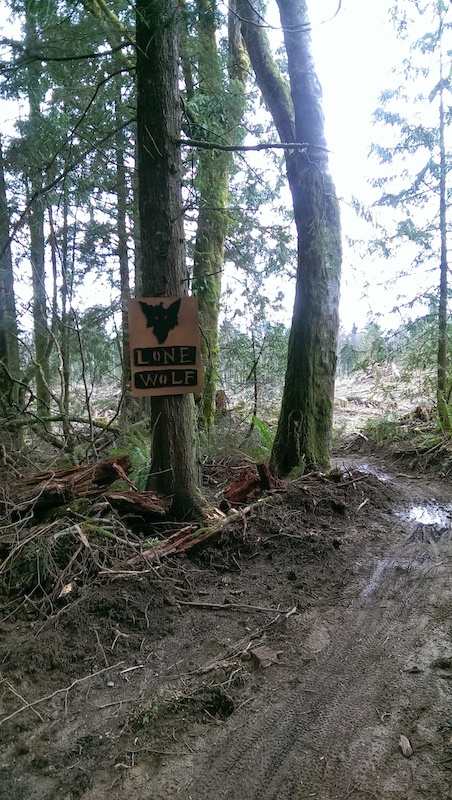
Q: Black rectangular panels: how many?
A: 2